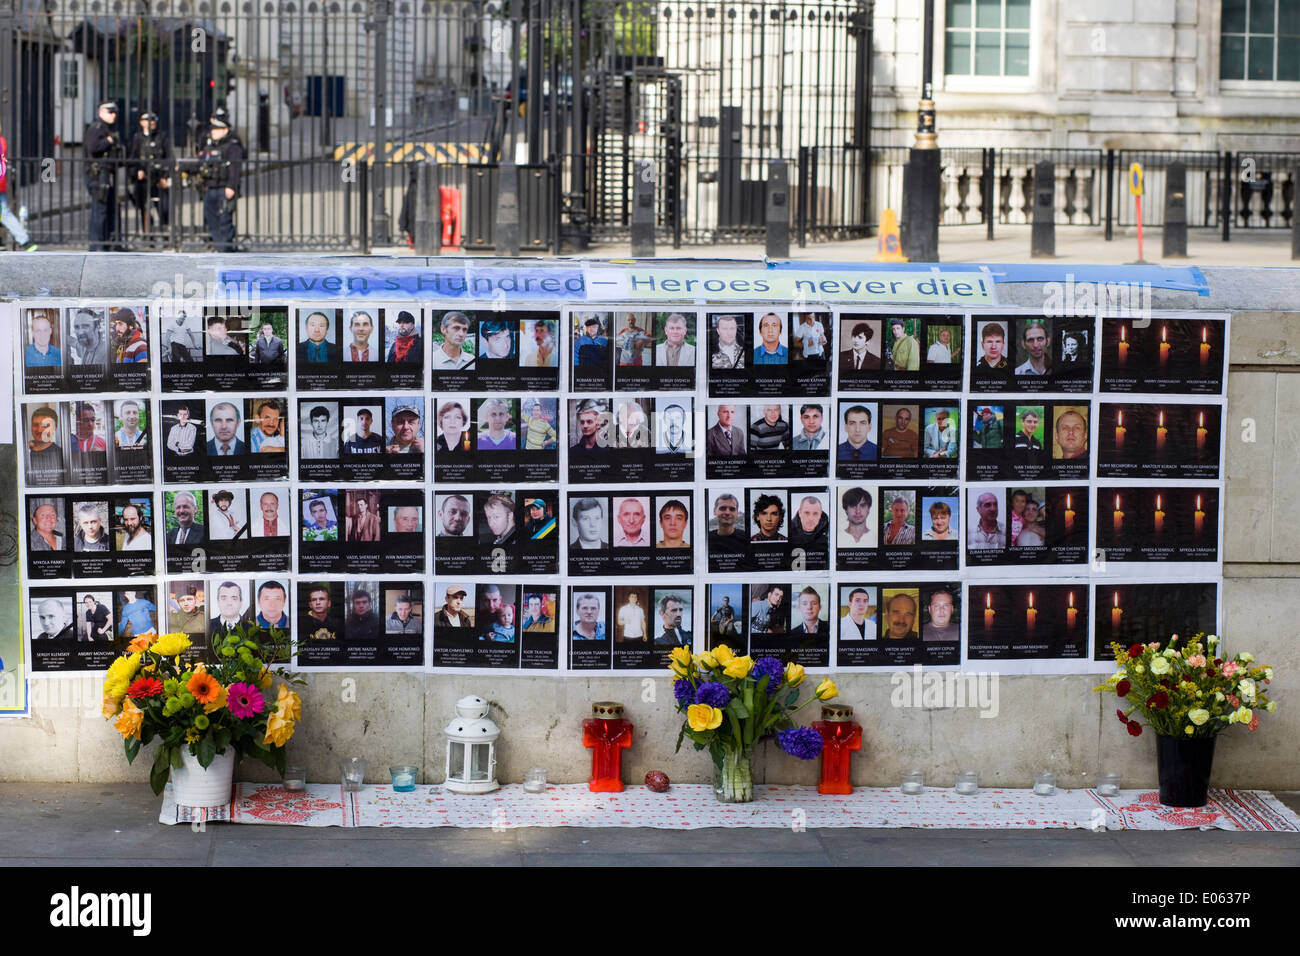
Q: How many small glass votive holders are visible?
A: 8